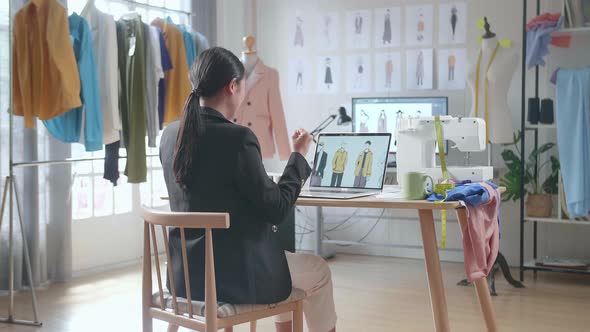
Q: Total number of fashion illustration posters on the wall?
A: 12